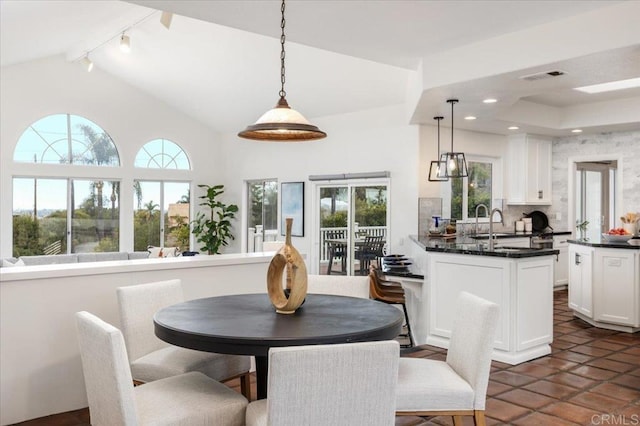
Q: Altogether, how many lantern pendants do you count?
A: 2